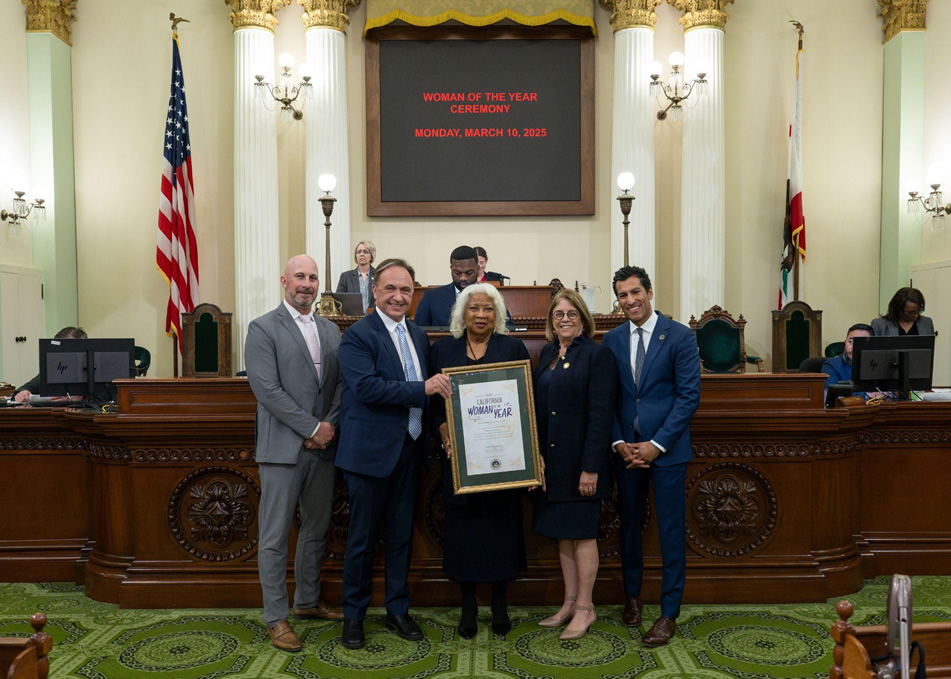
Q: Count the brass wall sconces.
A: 4